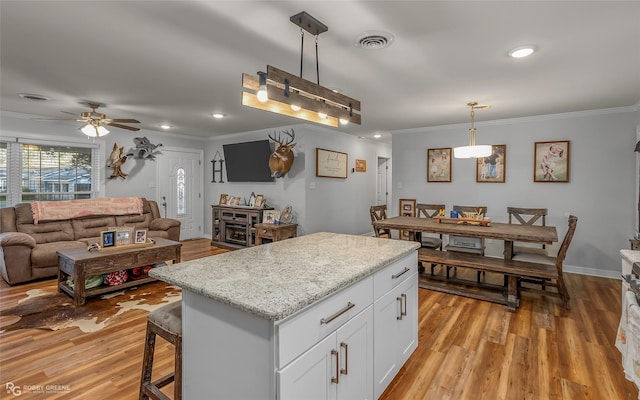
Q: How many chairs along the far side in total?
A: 3